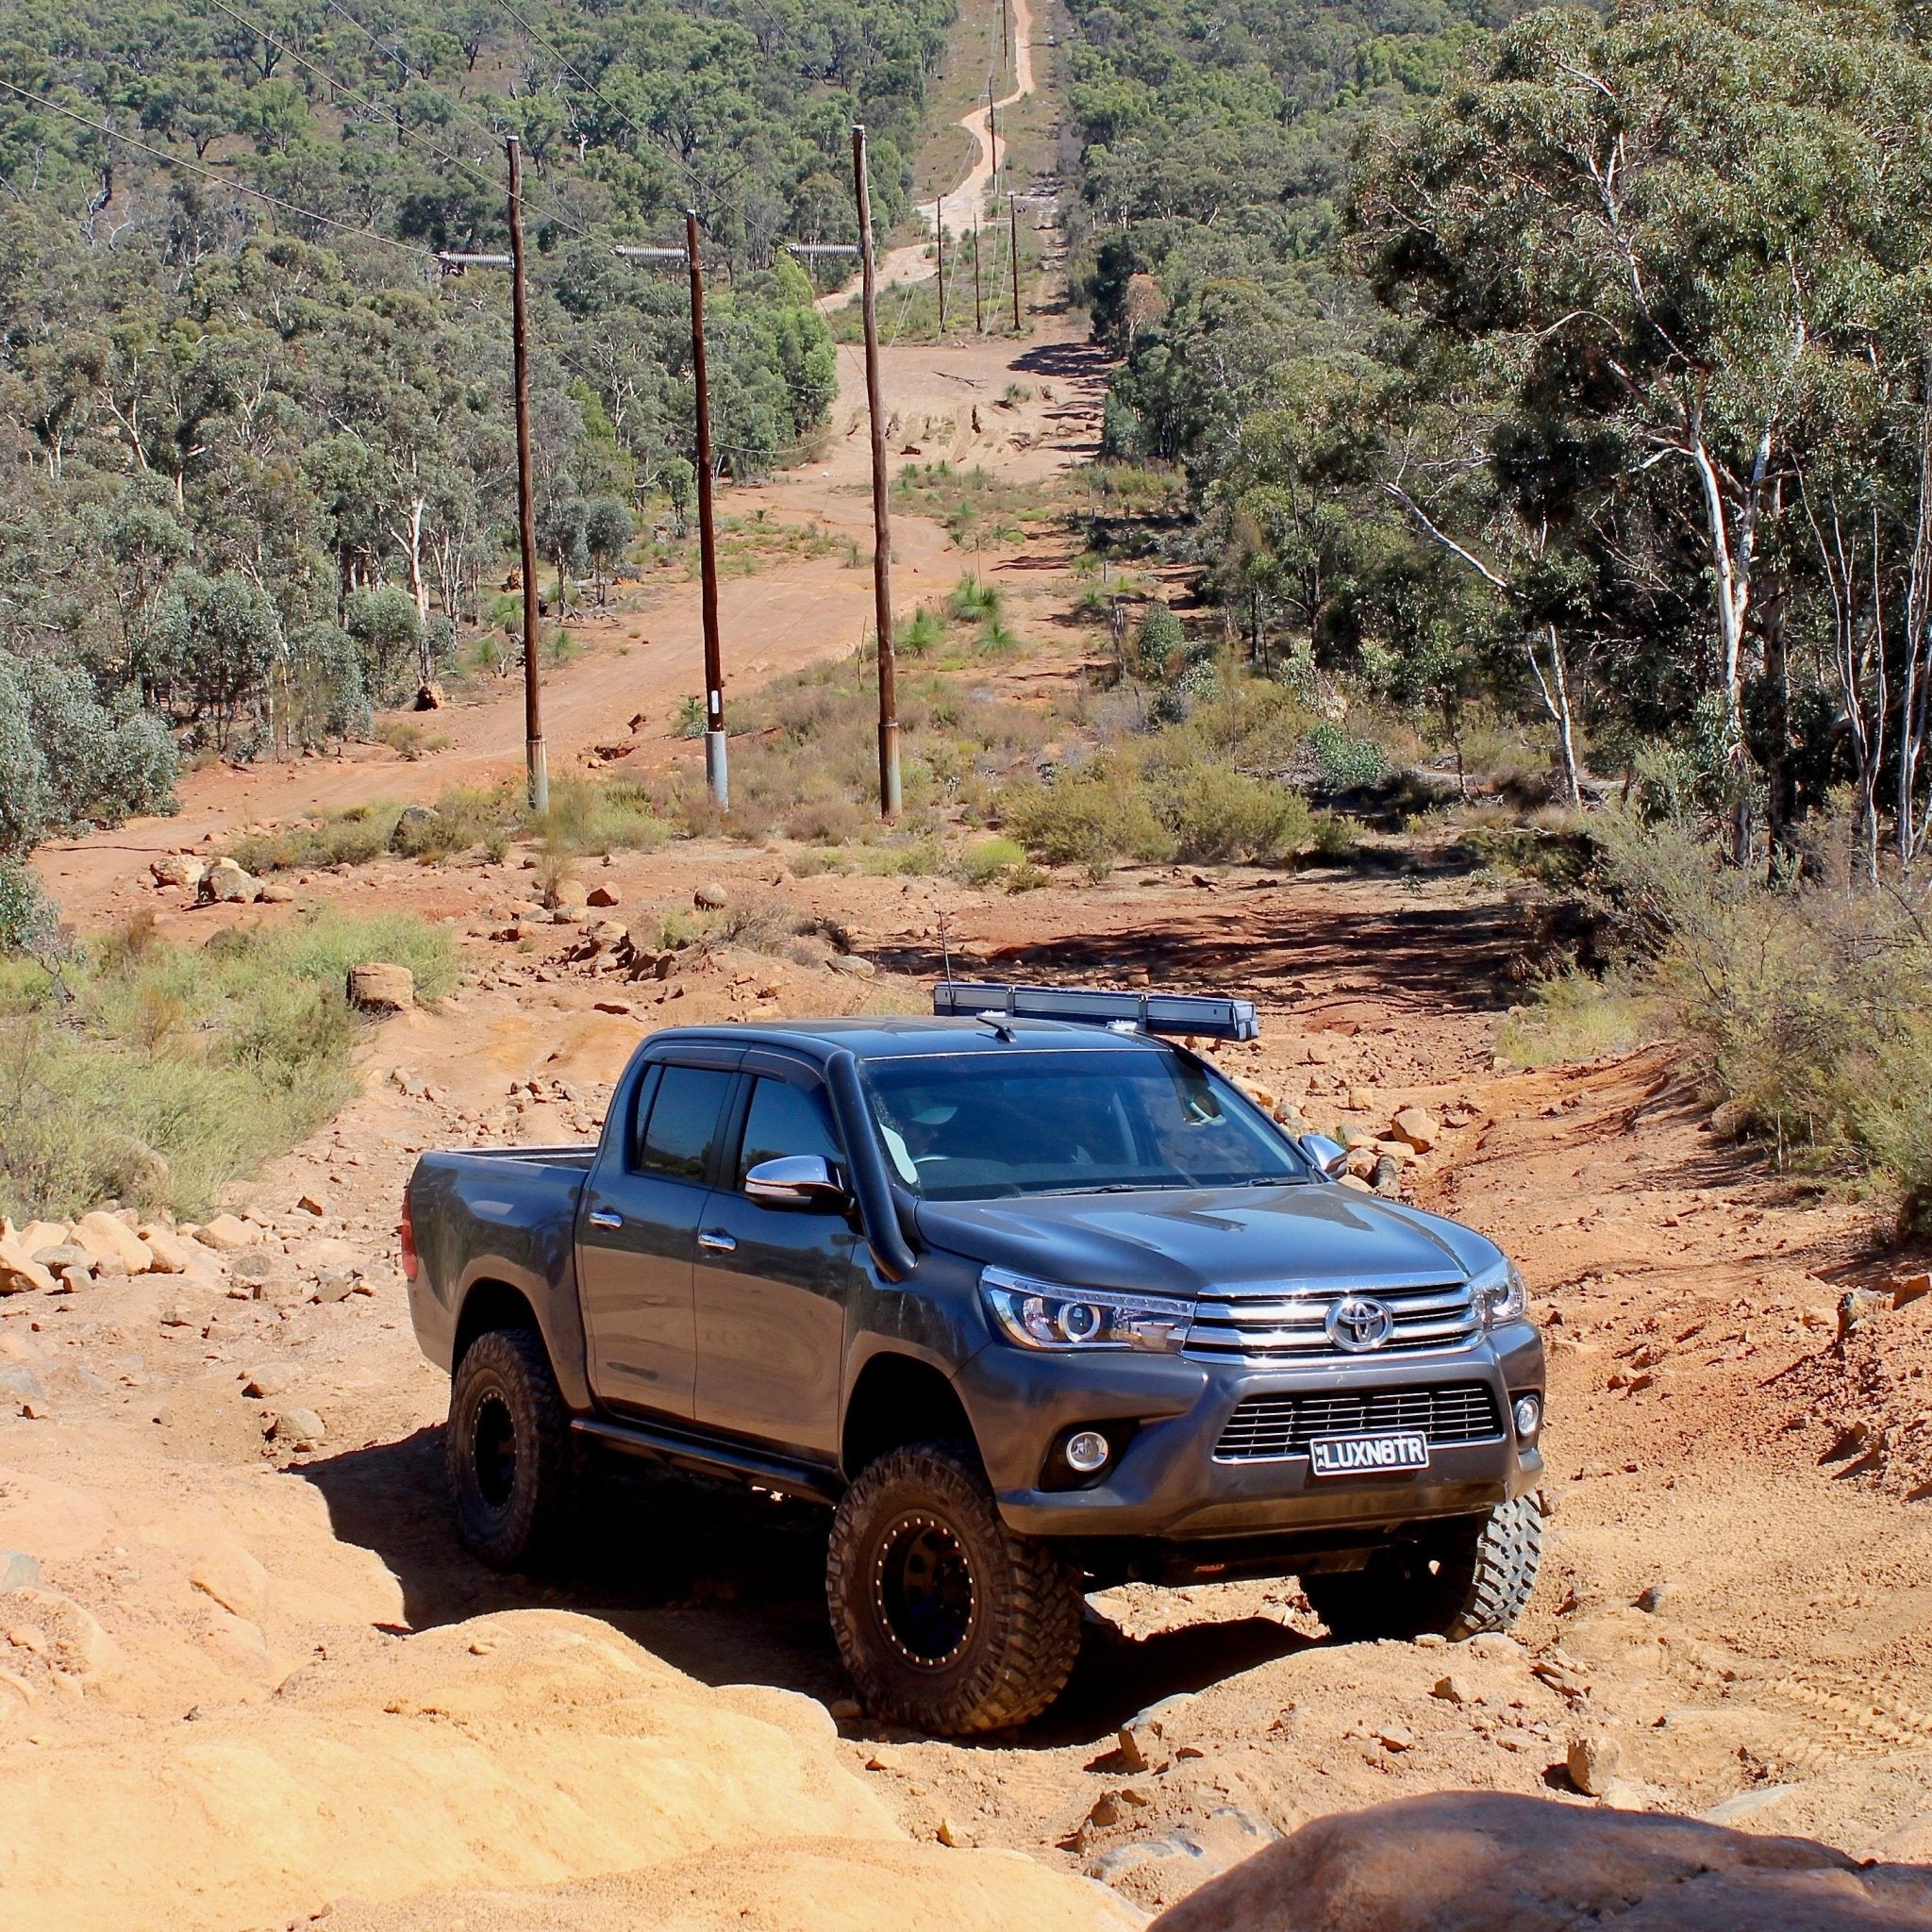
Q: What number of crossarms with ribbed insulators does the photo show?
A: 3